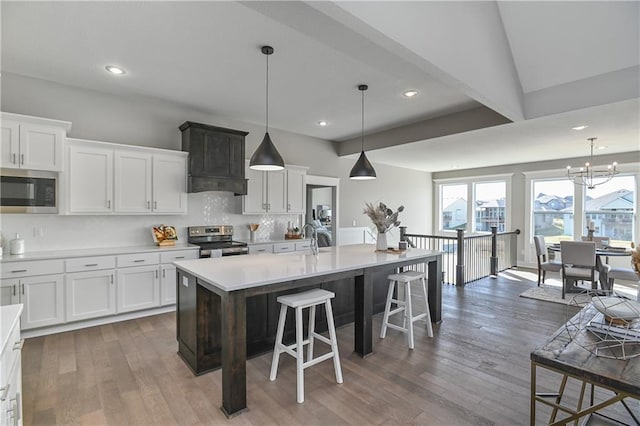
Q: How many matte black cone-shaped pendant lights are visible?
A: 2